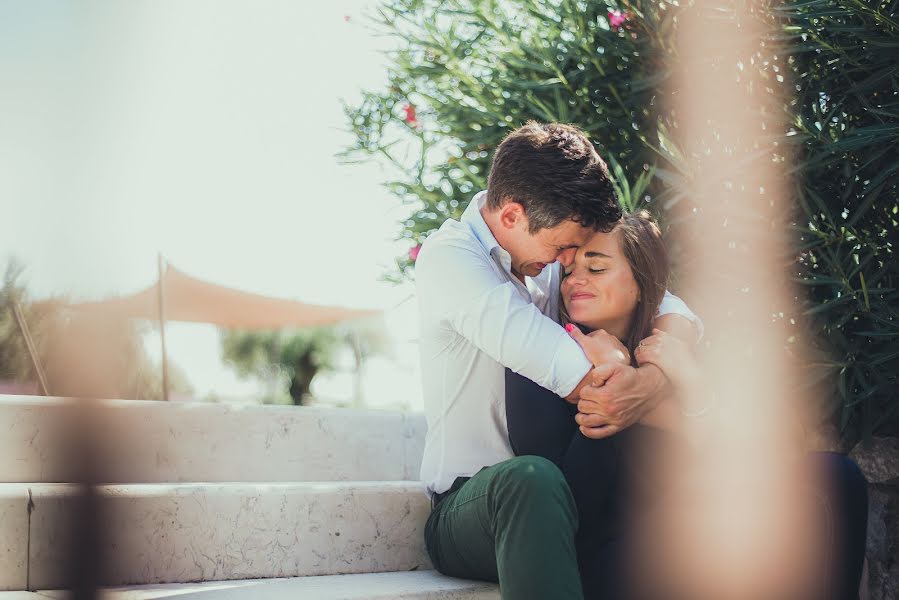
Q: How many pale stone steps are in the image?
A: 3